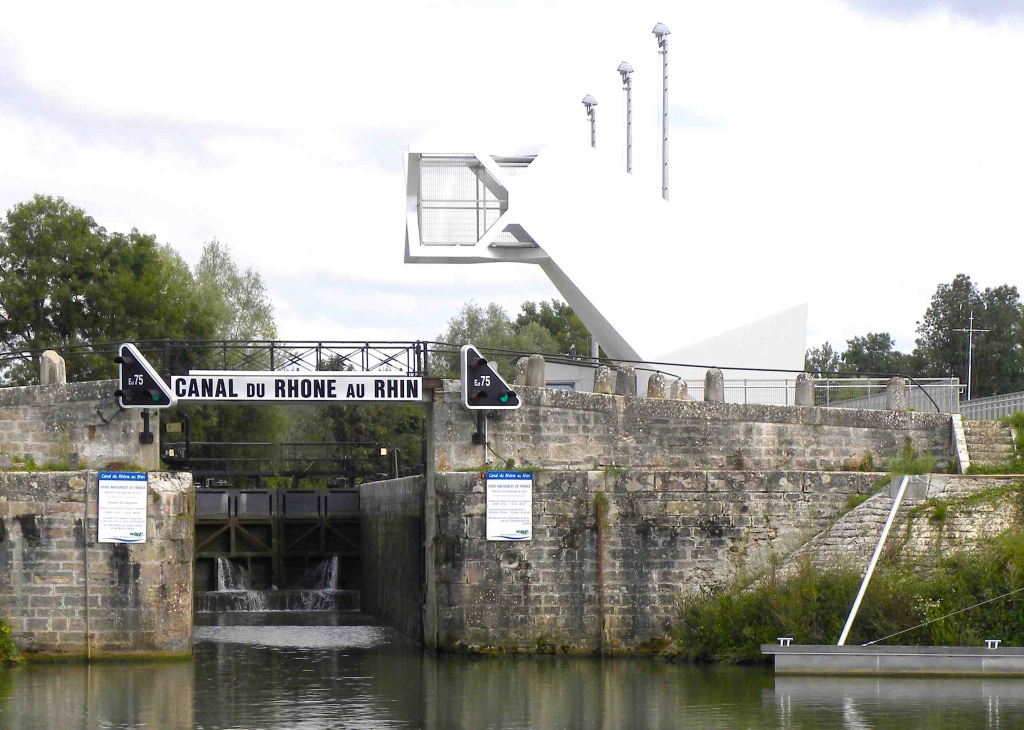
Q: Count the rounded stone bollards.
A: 10